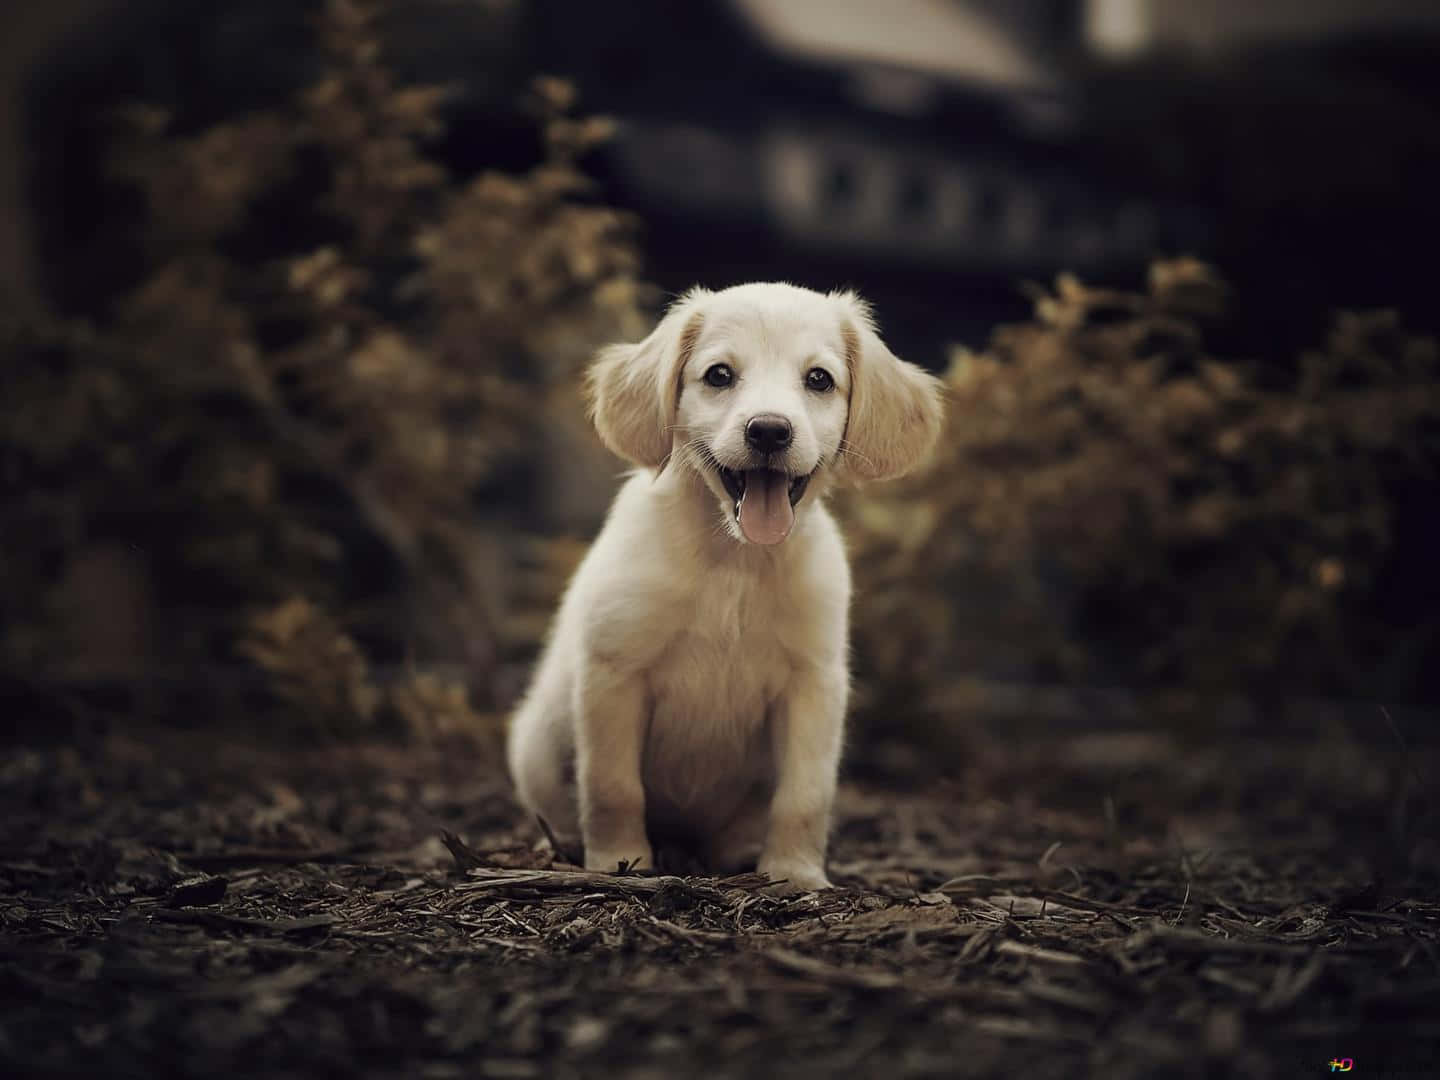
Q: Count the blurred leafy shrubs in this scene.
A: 2